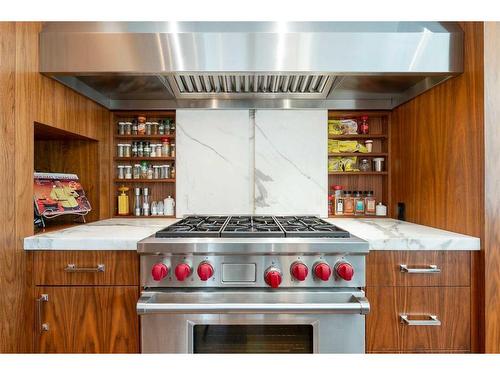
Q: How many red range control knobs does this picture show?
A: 7